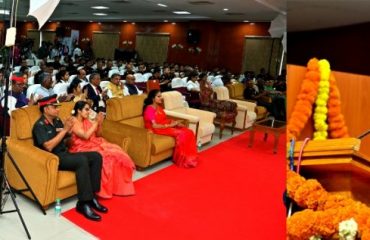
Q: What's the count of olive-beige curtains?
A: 4